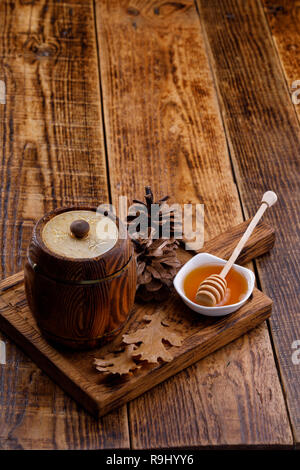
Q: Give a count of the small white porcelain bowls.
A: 1